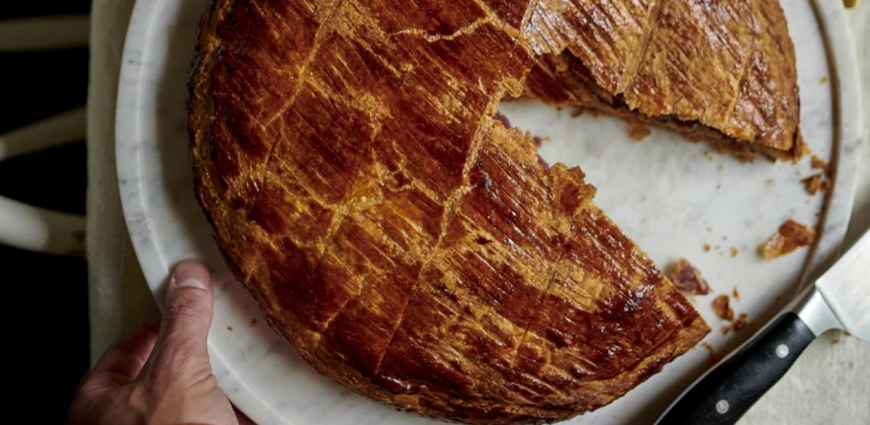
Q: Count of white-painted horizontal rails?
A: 3